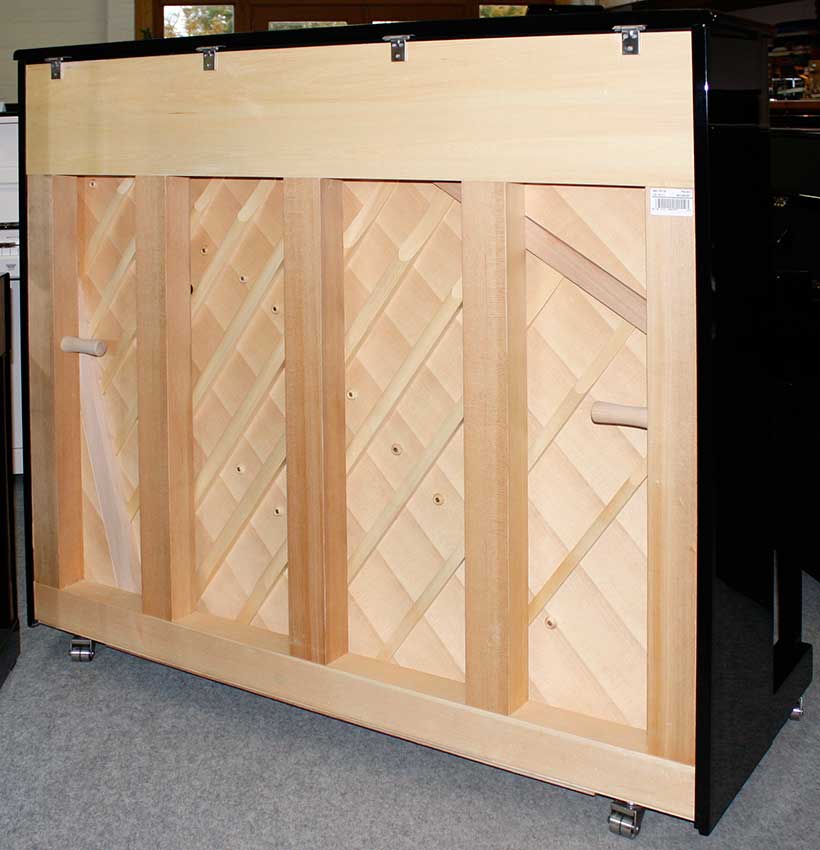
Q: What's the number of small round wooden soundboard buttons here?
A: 10